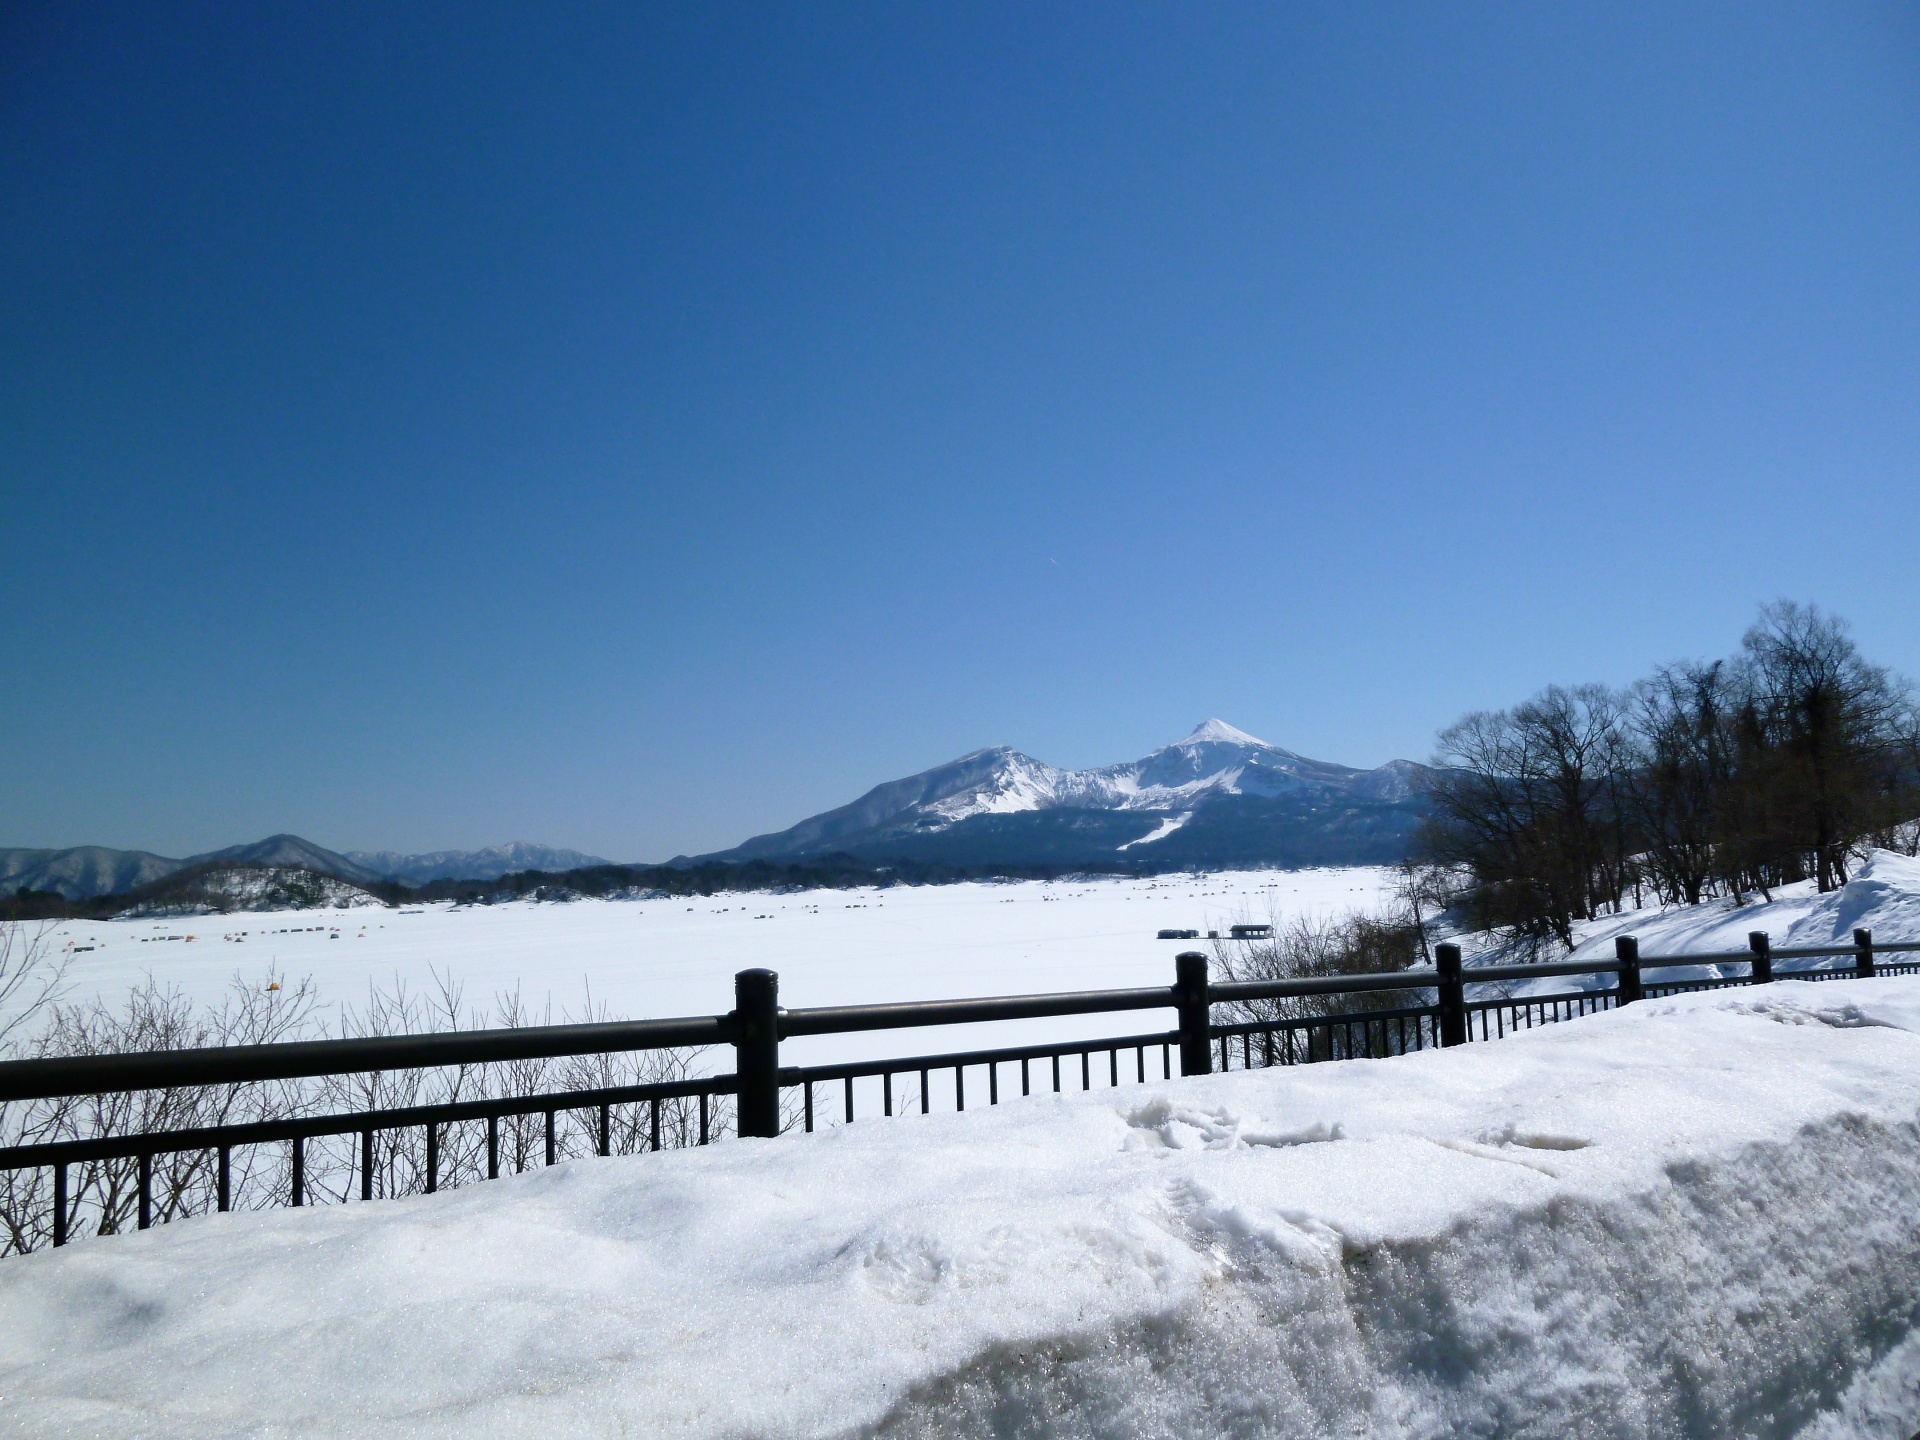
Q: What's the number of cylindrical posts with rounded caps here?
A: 6